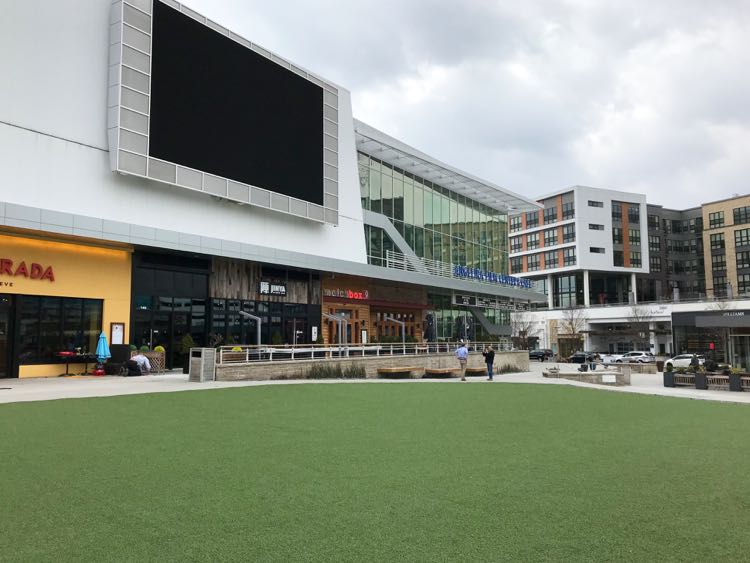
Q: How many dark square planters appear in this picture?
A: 3